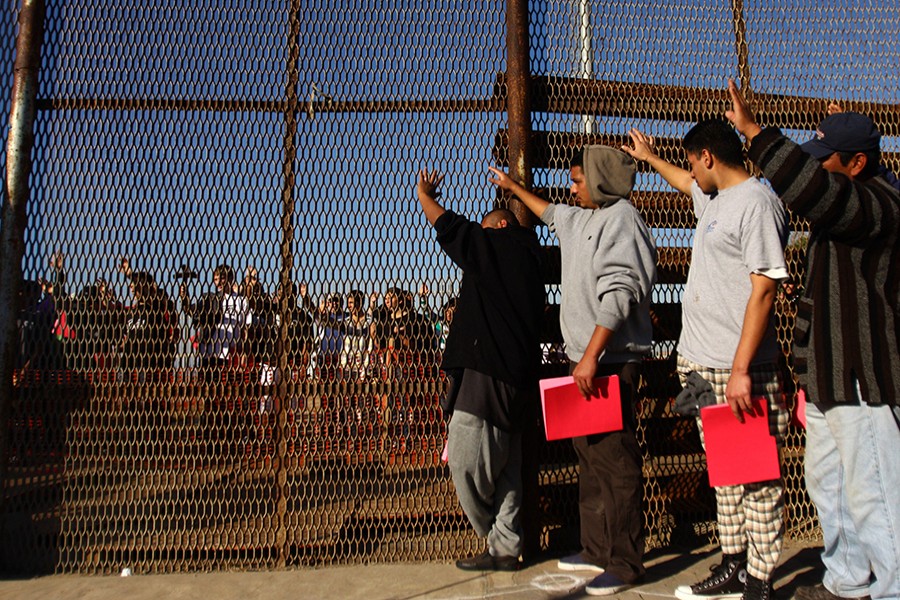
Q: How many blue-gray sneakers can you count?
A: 2